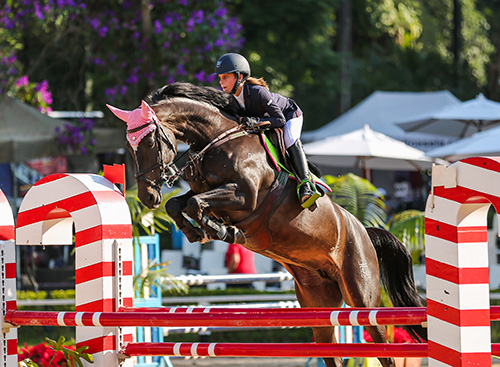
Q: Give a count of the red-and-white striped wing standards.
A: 3